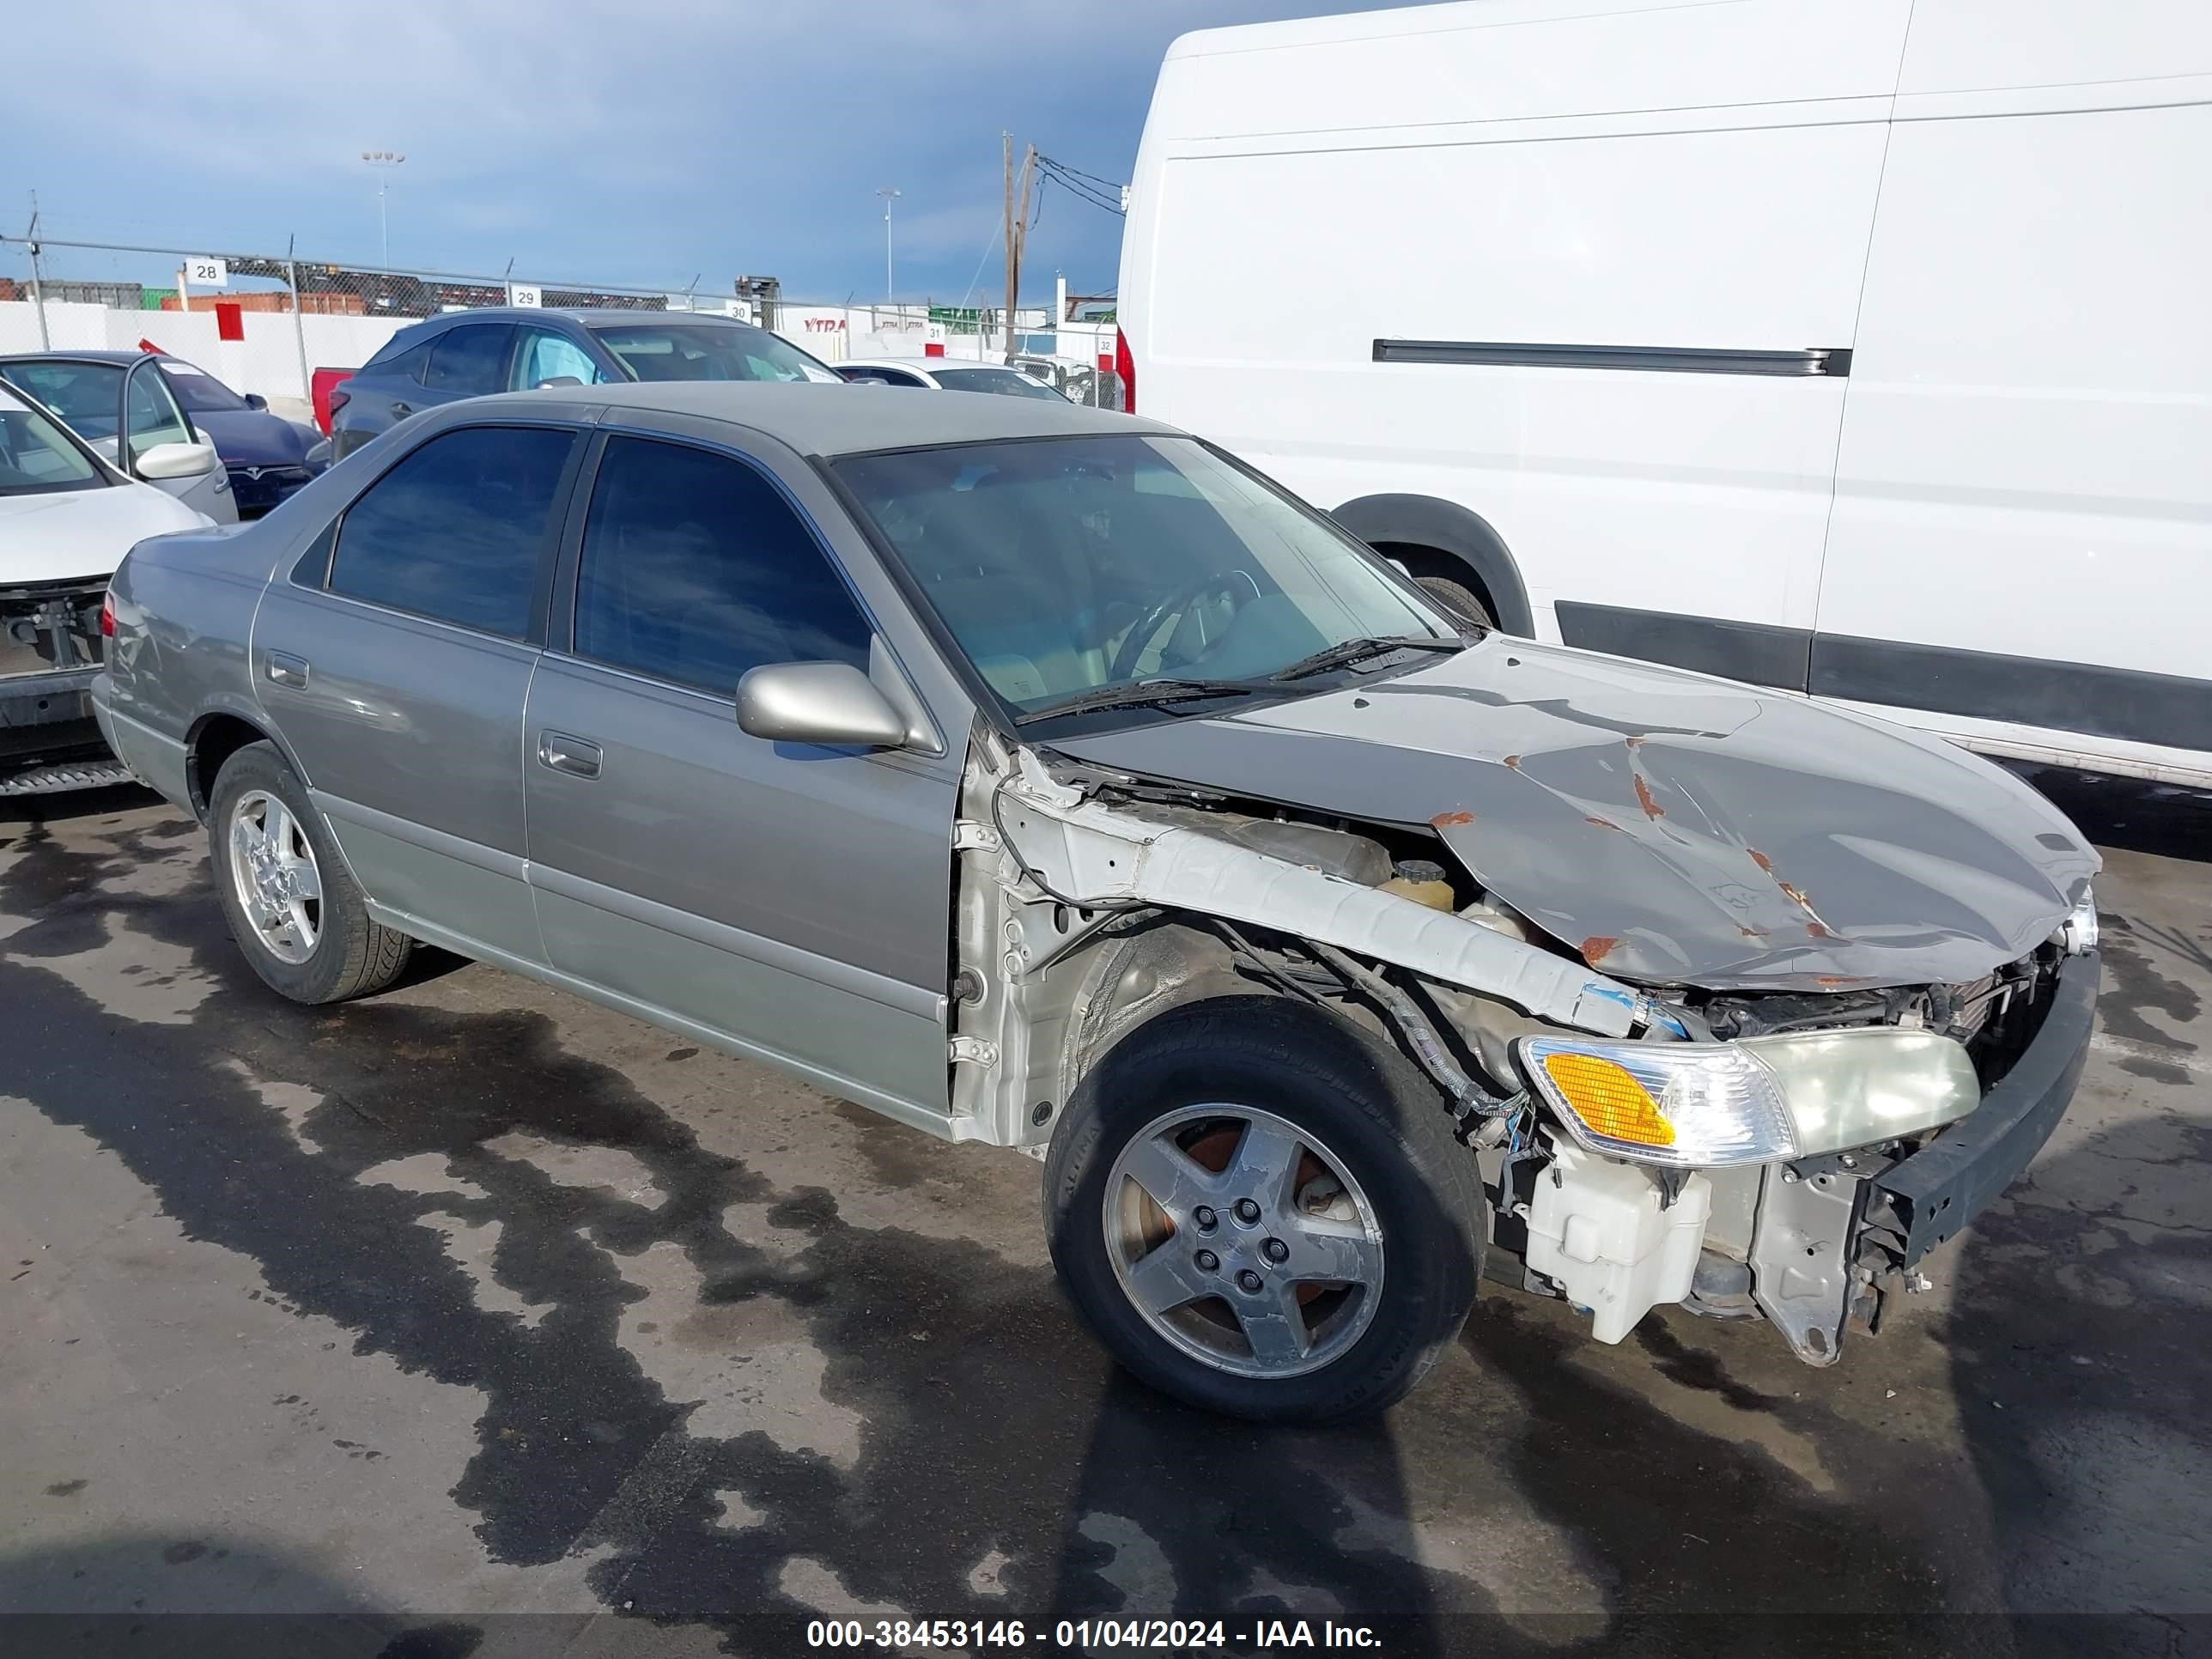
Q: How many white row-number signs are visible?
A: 5